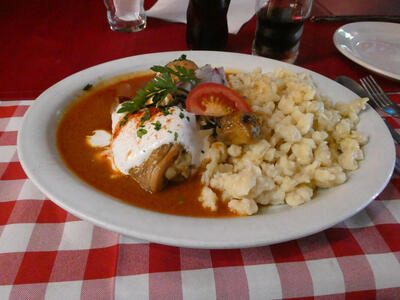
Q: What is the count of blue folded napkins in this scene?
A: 0